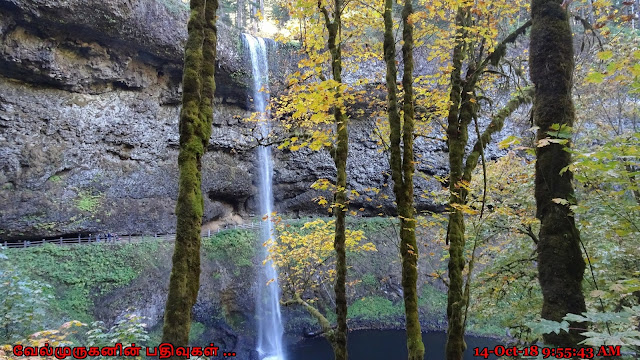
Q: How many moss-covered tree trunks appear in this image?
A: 5